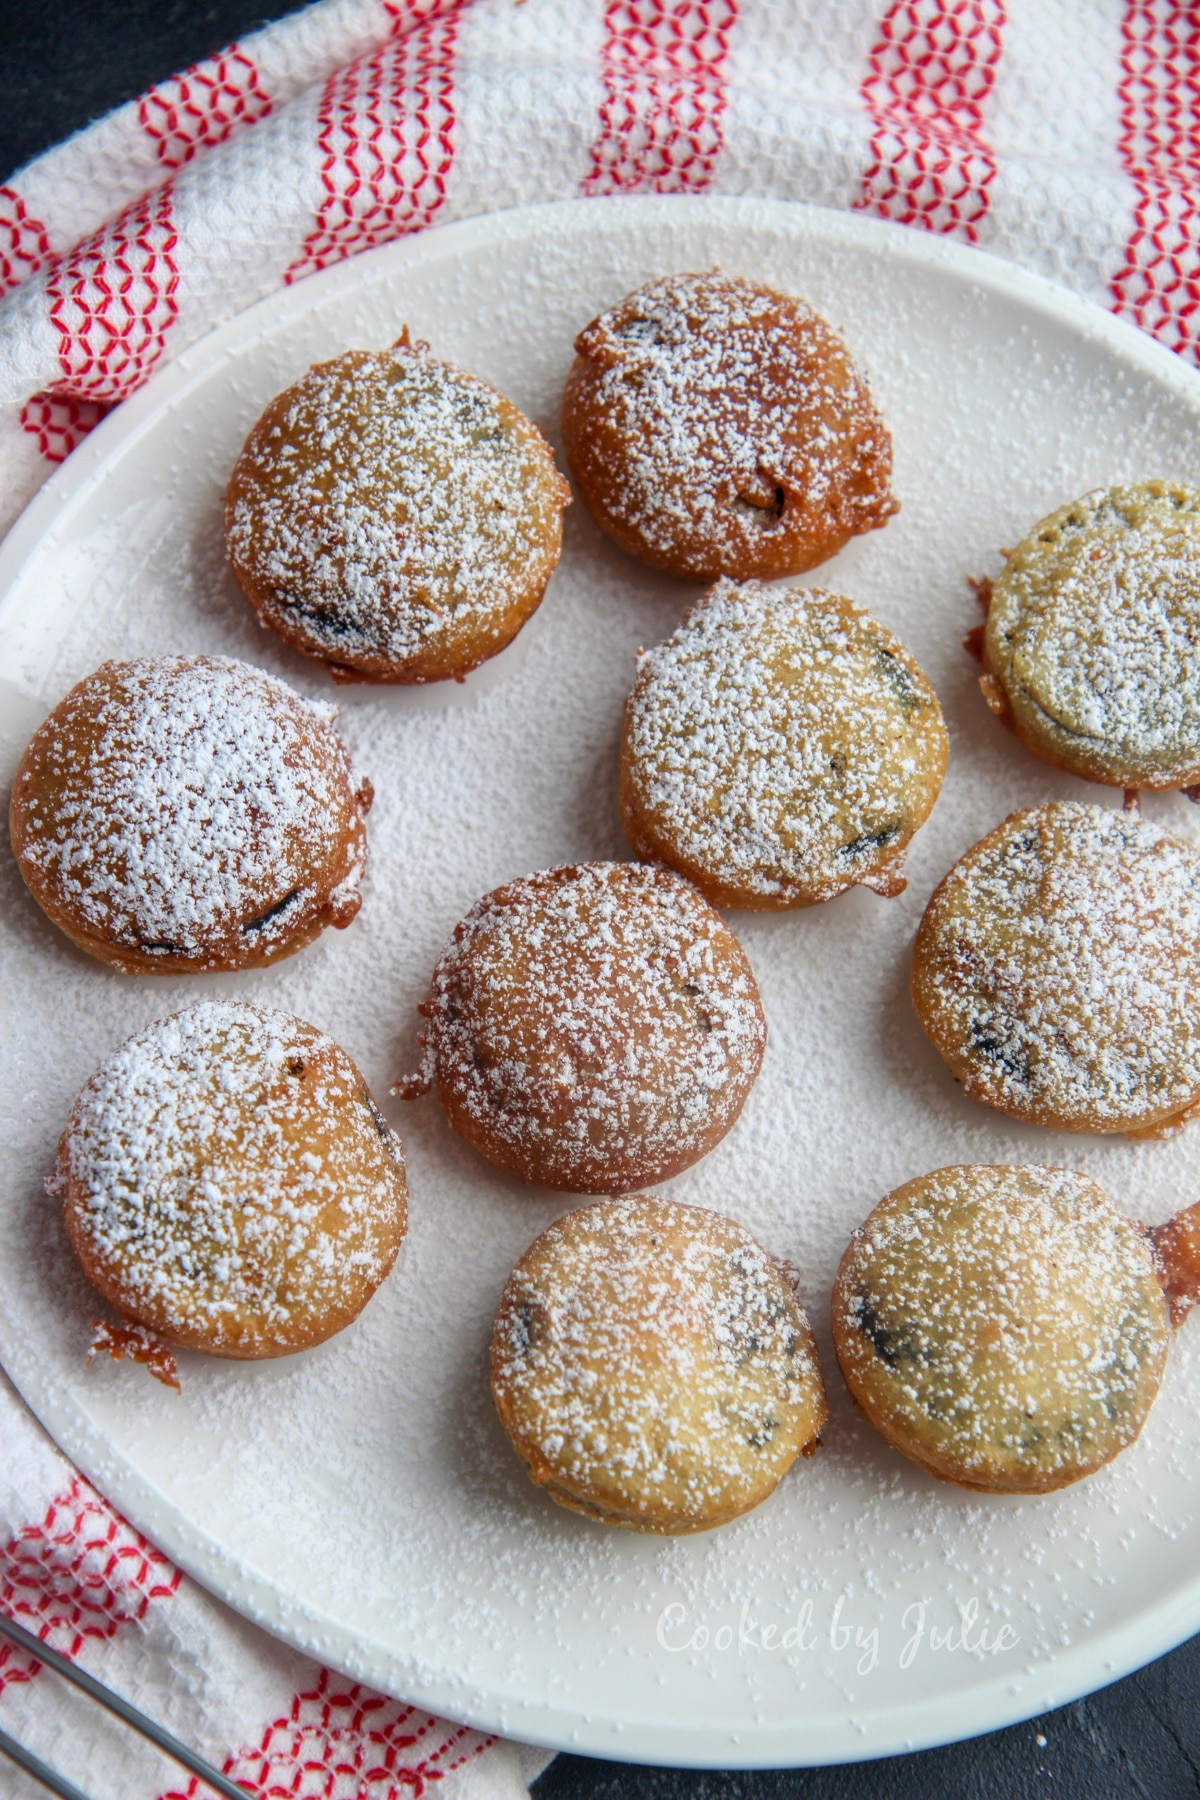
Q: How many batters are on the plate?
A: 10